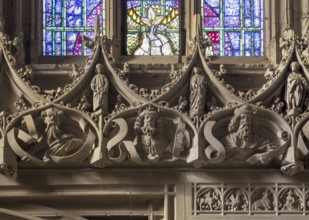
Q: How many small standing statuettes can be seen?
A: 3